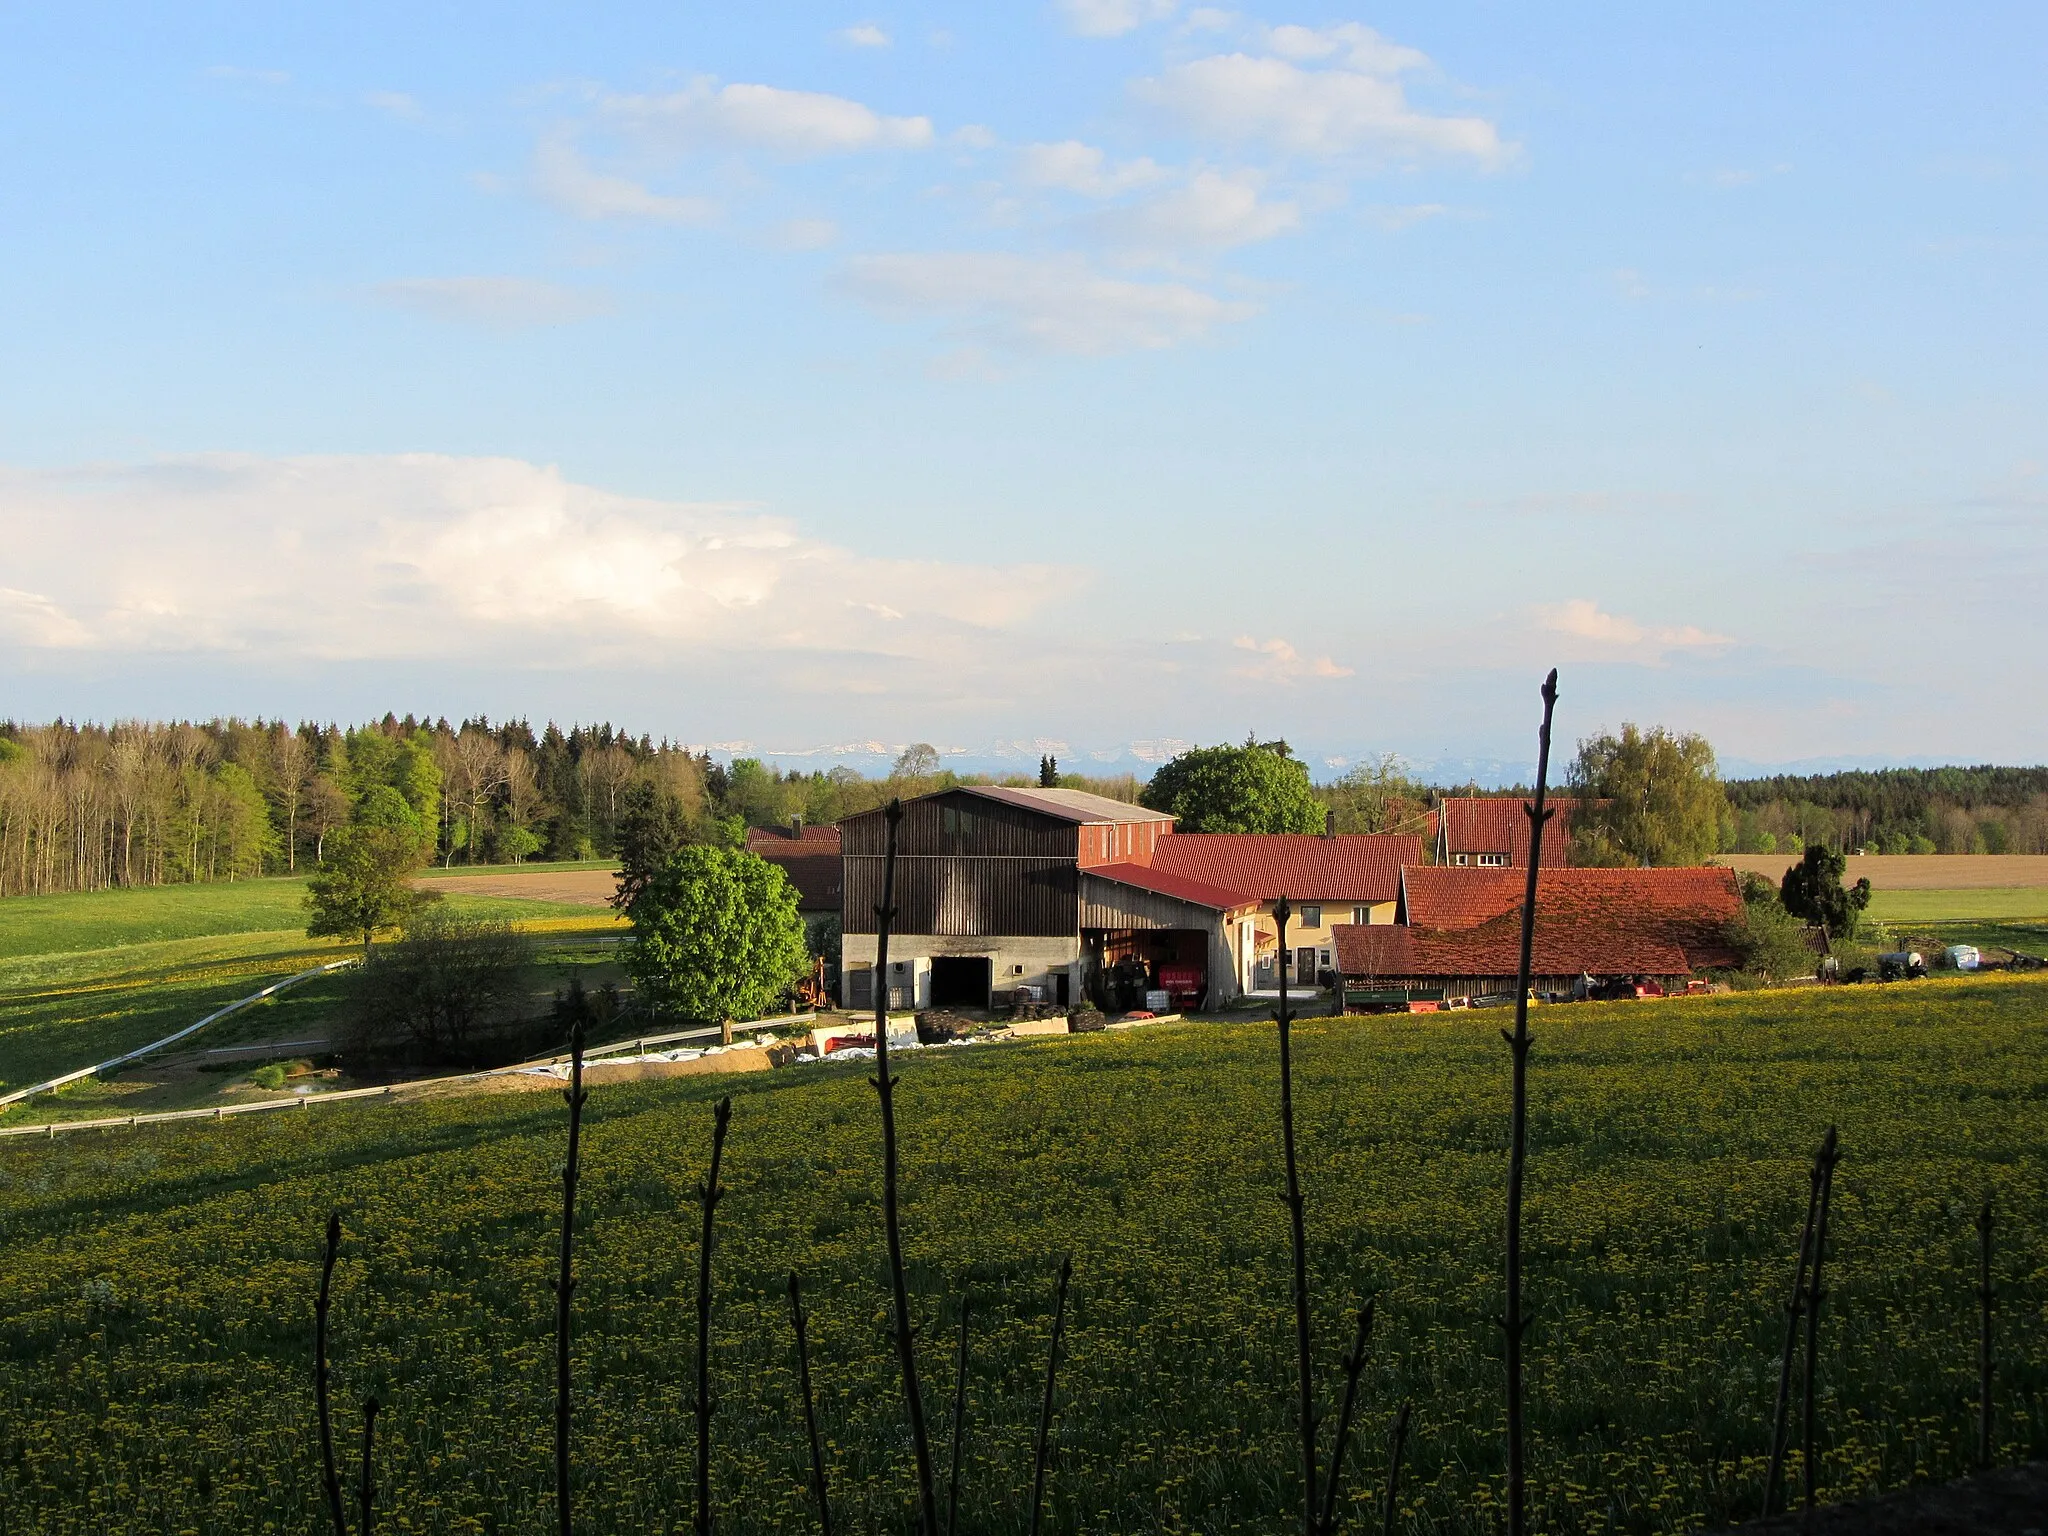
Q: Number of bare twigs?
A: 15